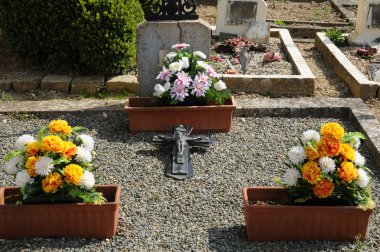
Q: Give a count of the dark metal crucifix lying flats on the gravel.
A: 1